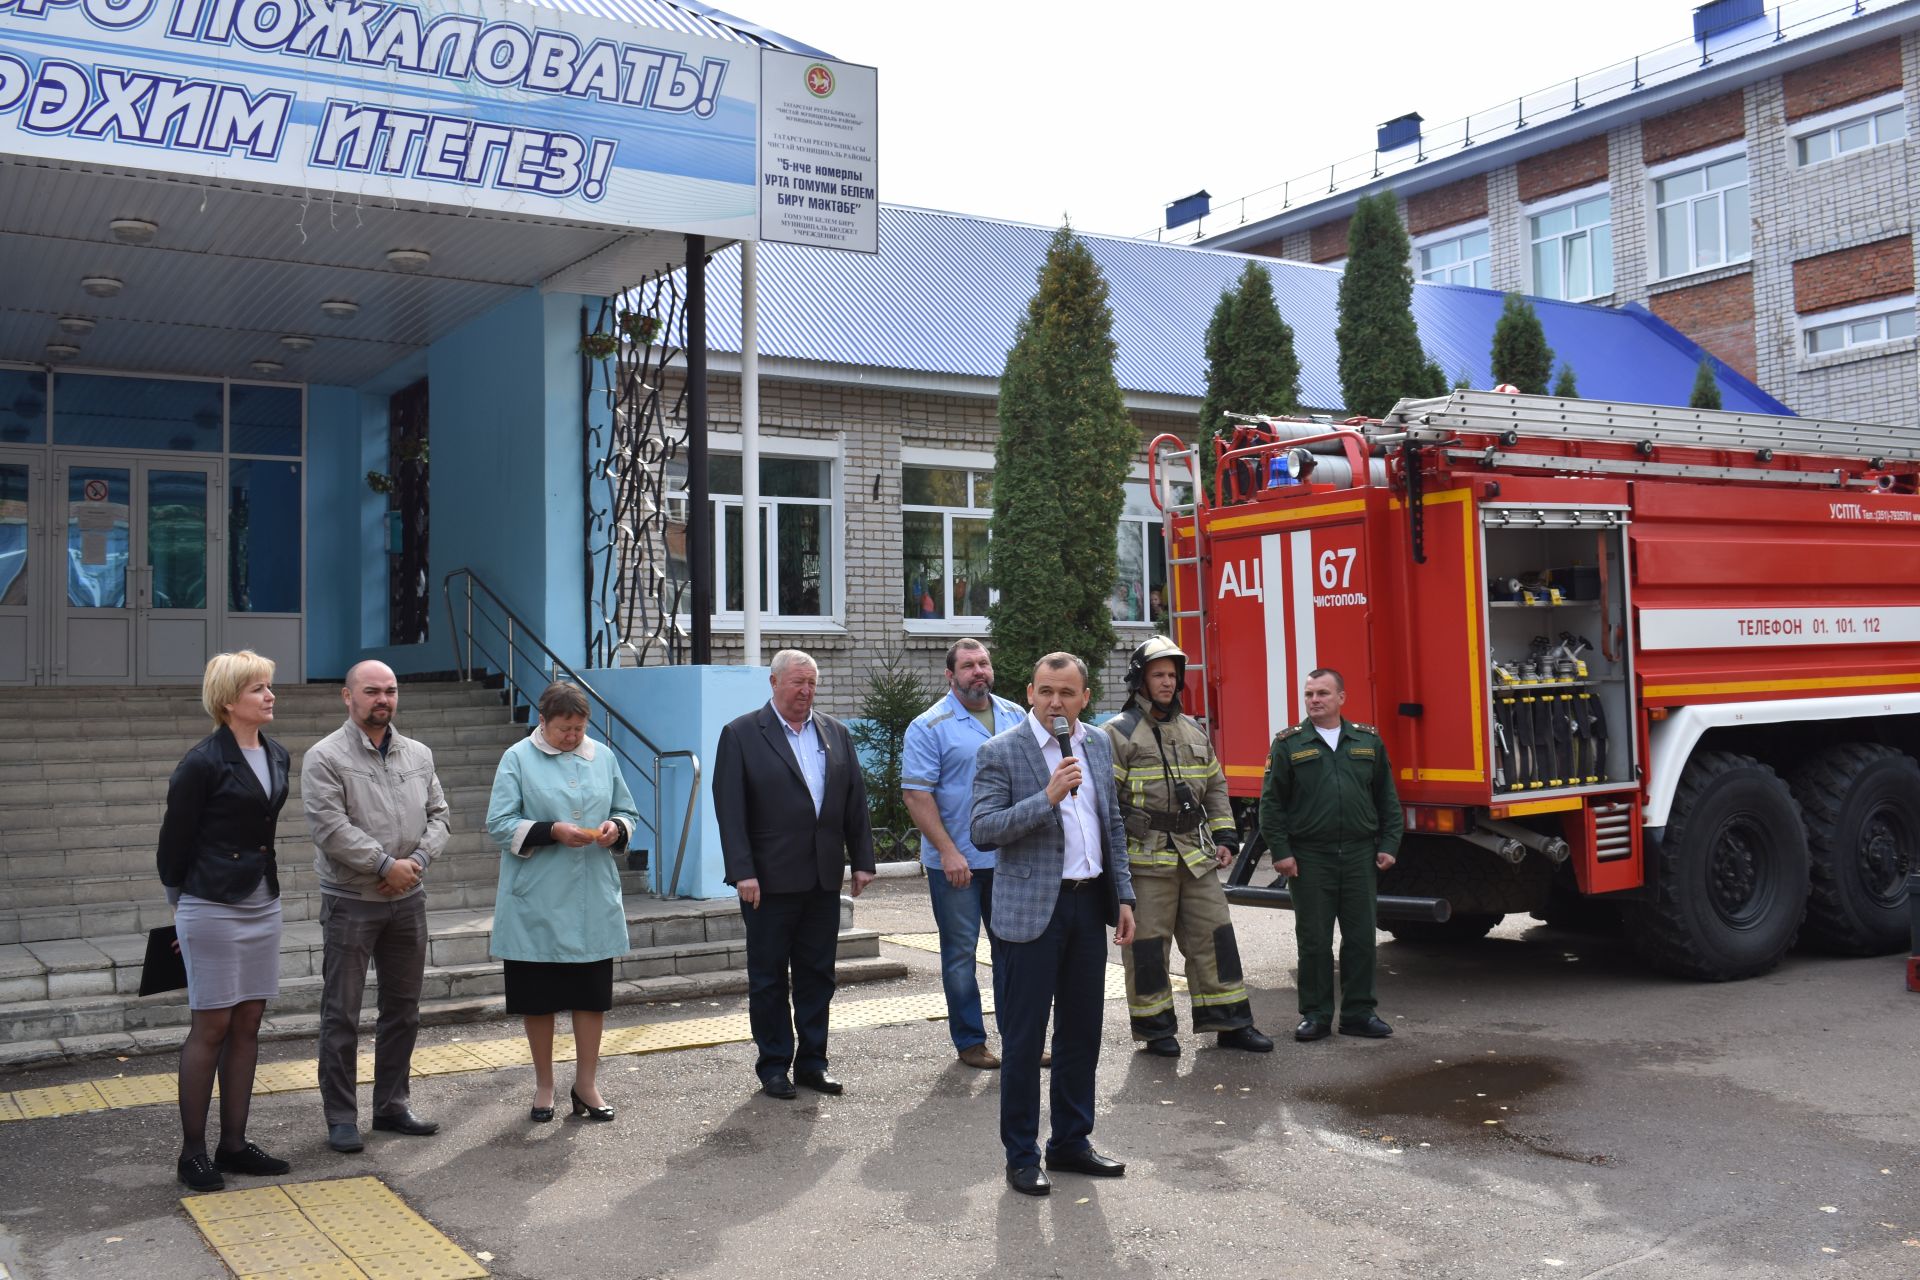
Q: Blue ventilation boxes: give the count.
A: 3